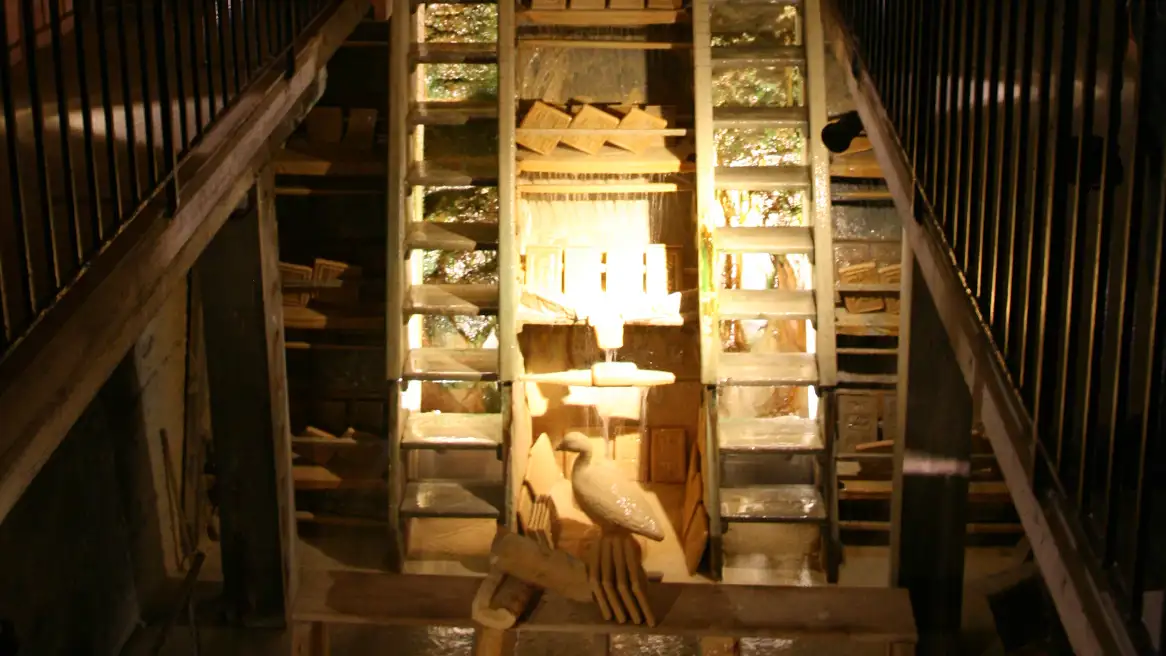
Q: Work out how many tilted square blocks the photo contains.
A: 3